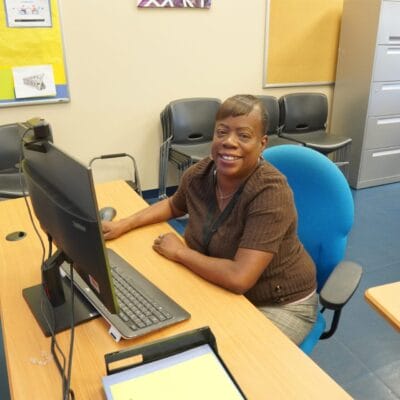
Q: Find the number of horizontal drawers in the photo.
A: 5